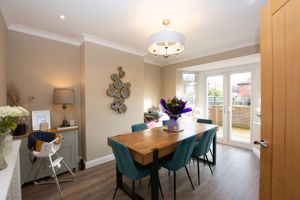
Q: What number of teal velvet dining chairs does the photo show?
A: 6